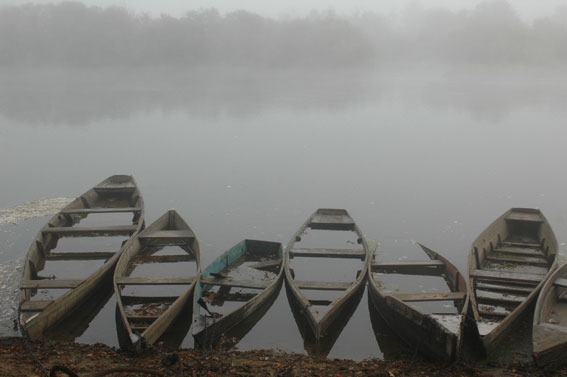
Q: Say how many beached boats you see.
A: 7